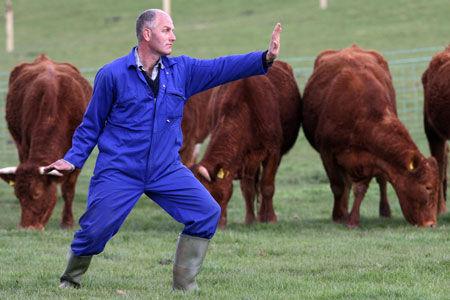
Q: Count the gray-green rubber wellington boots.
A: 2